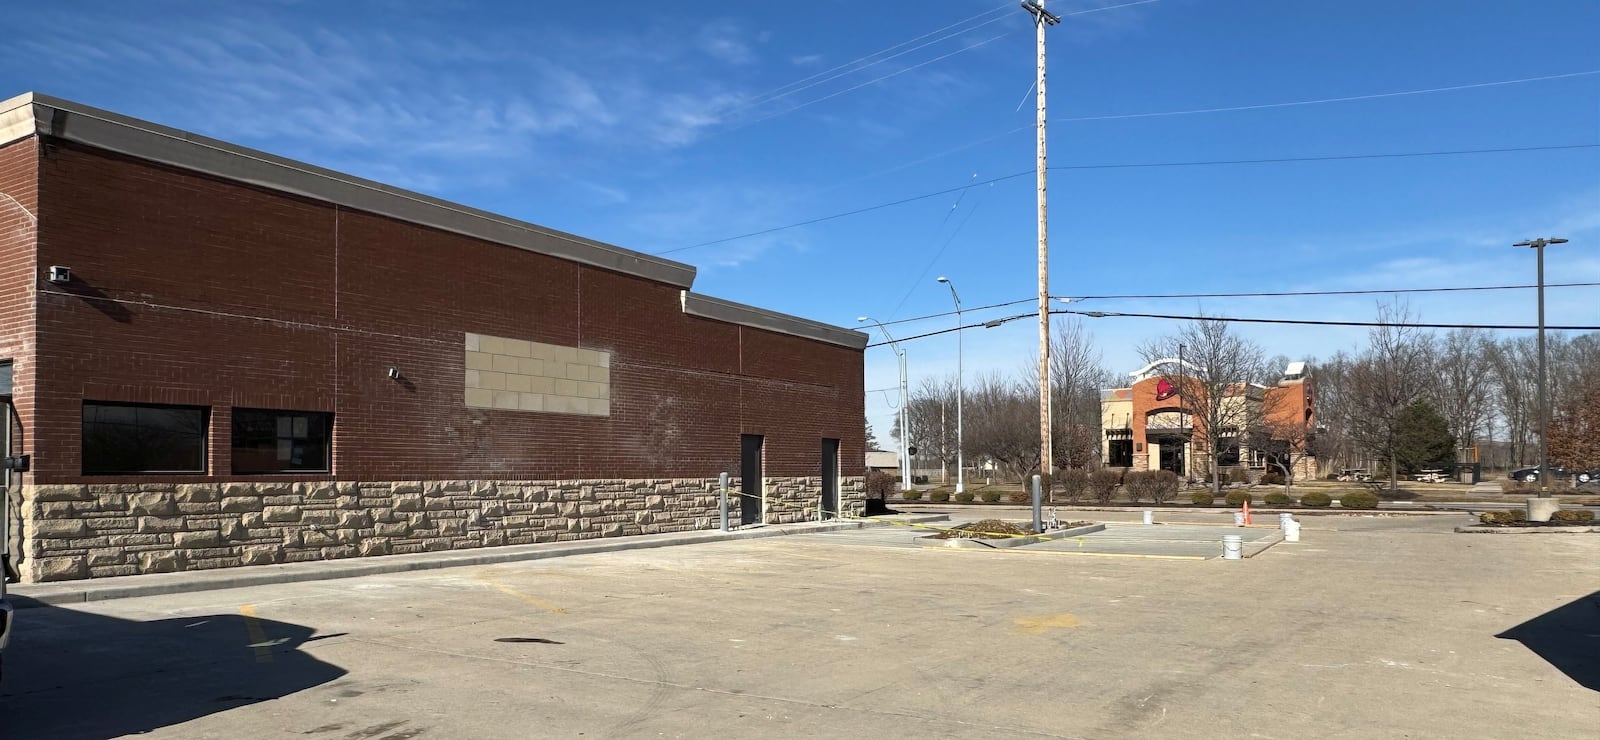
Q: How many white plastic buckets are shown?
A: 5